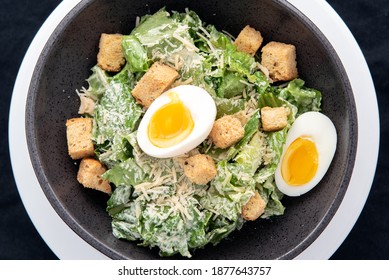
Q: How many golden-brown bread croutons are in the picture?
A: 10